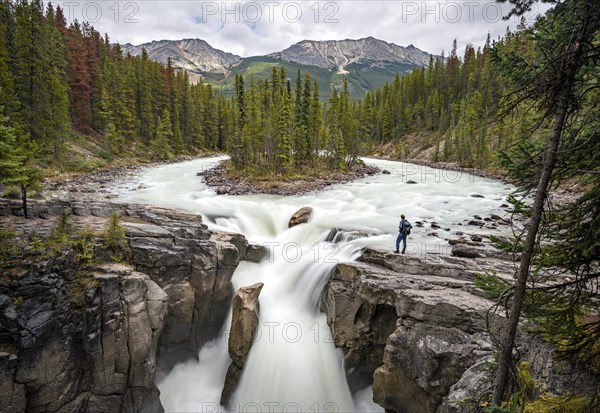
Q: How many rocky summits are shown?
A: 2